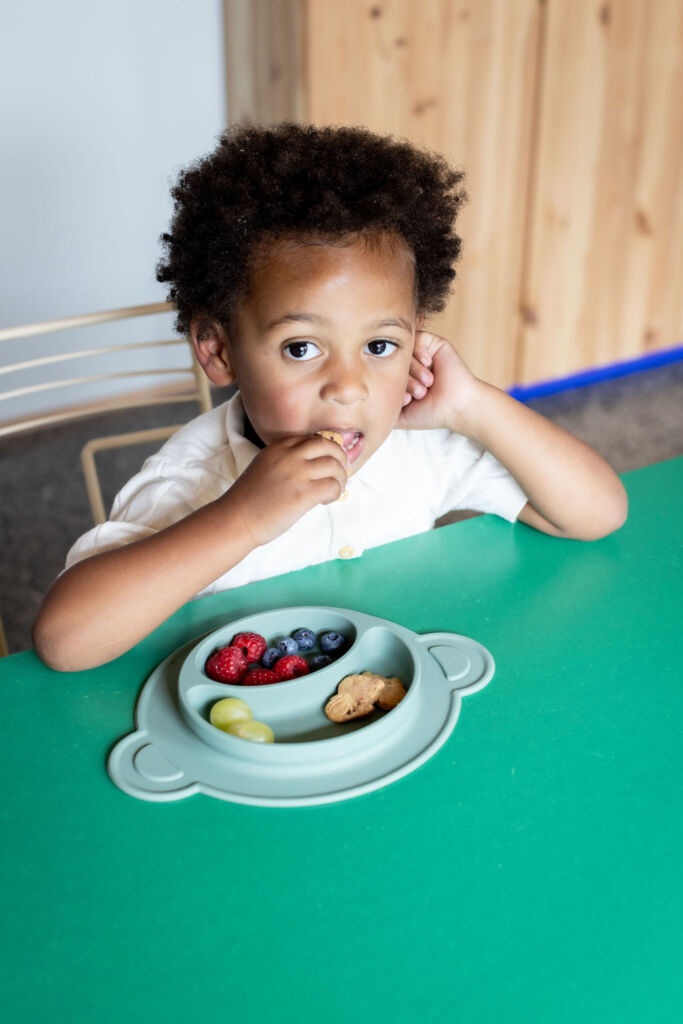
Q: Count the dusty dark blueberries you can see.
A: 5